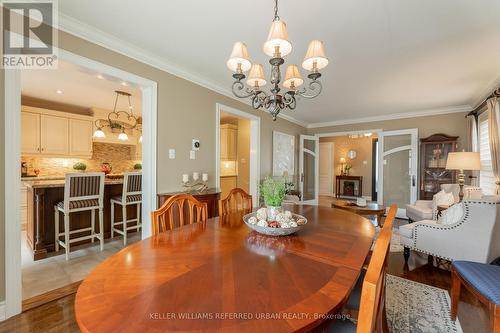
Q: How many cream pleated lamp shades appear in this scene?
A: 5